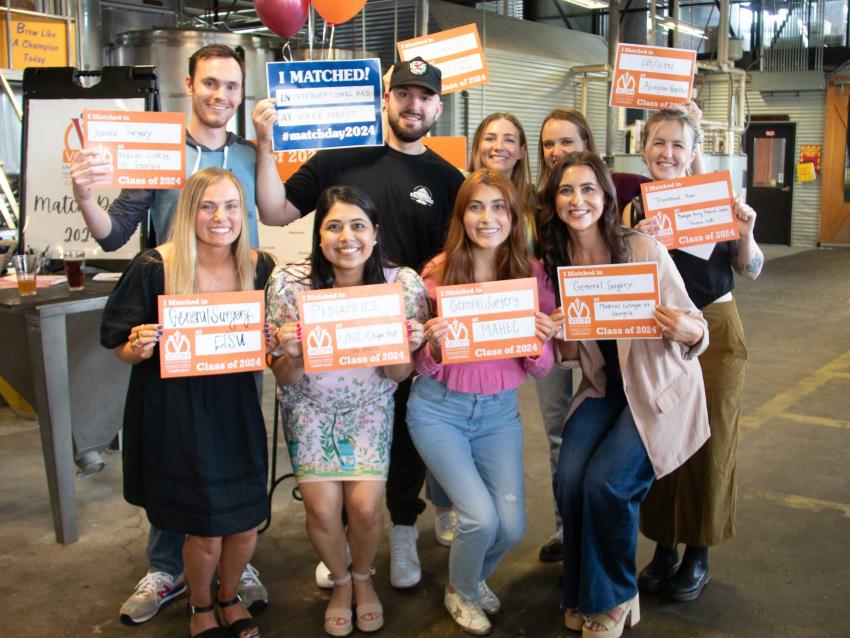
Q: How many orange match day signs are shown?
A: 8